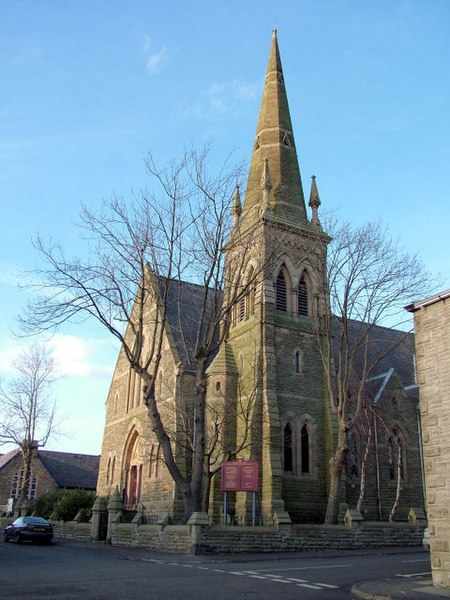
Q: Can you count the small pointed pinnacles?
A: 3